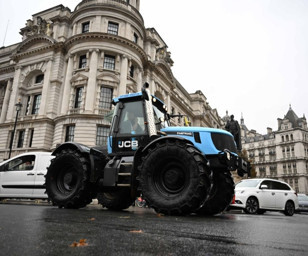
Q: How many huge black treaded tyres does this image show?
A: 4